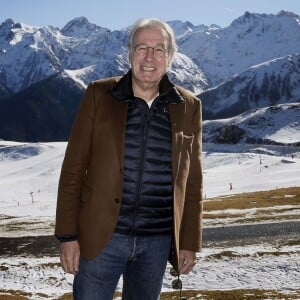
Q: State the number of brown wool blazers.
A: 1